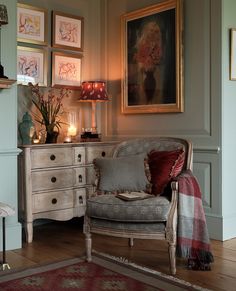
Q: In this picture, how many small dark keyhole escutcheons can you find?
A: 3